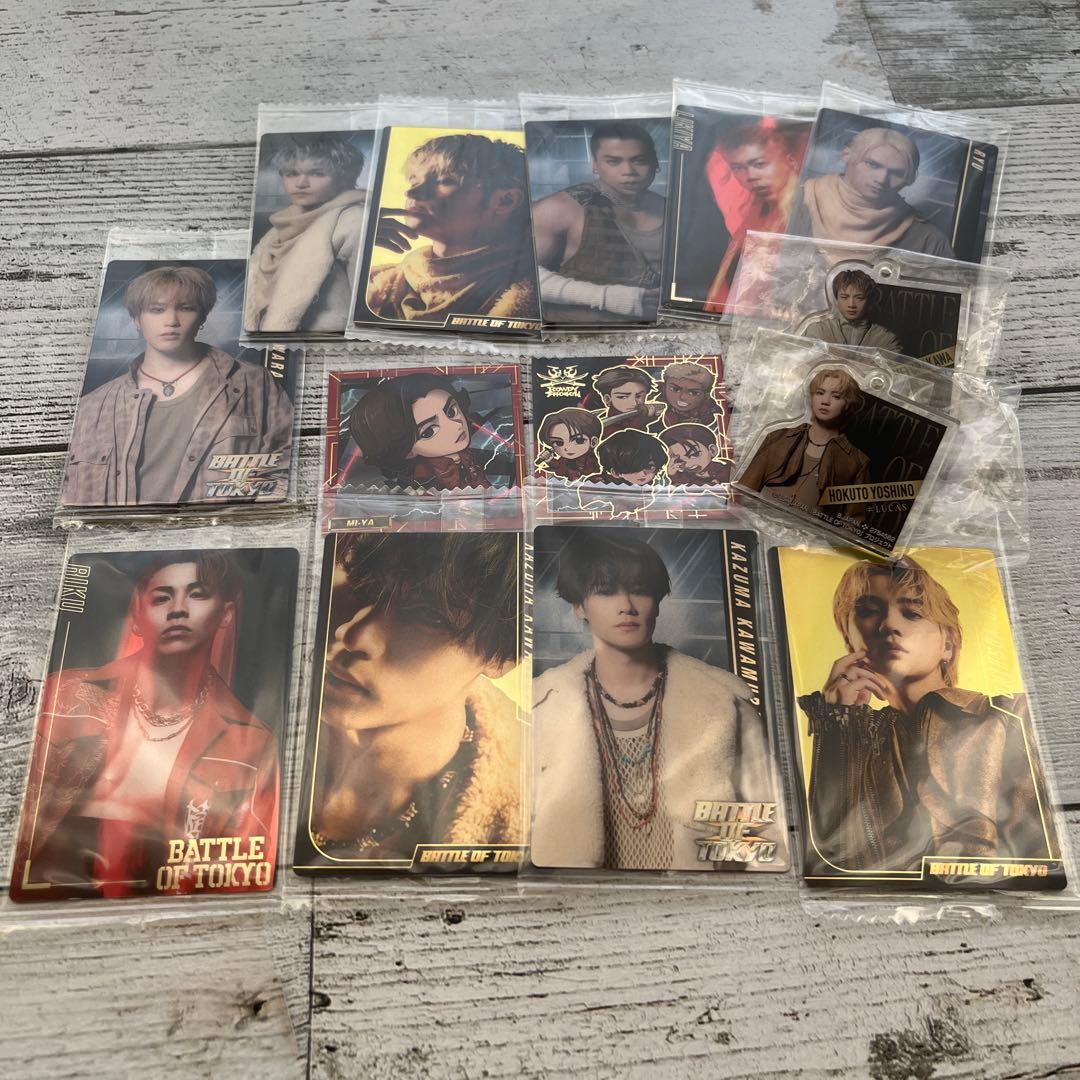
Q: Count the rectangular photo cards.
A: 10